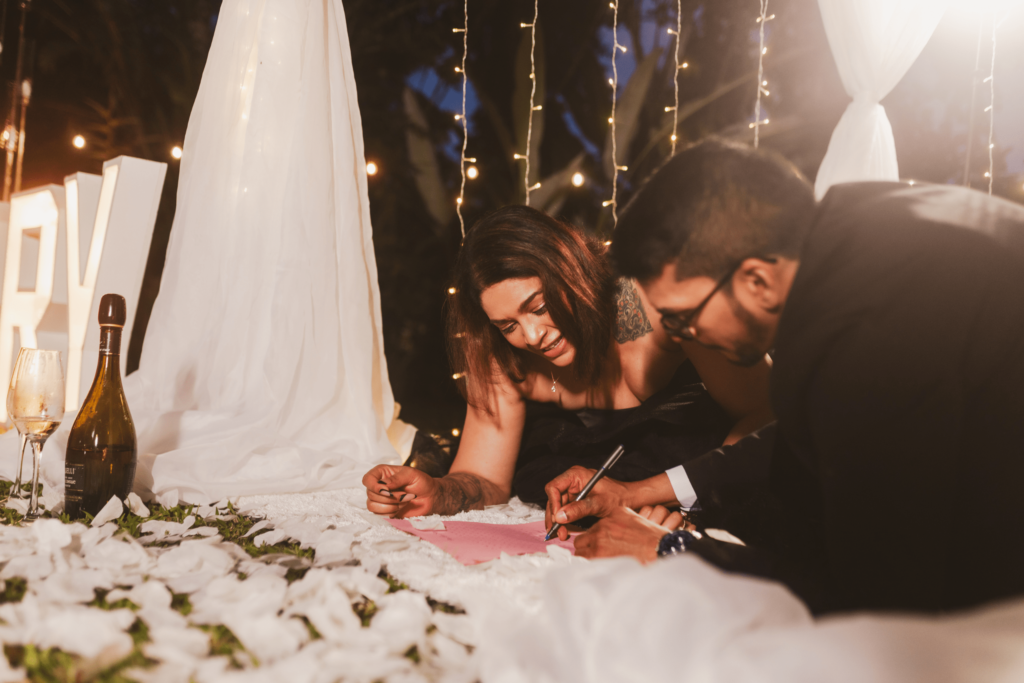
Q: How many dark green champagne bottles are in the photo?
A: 1